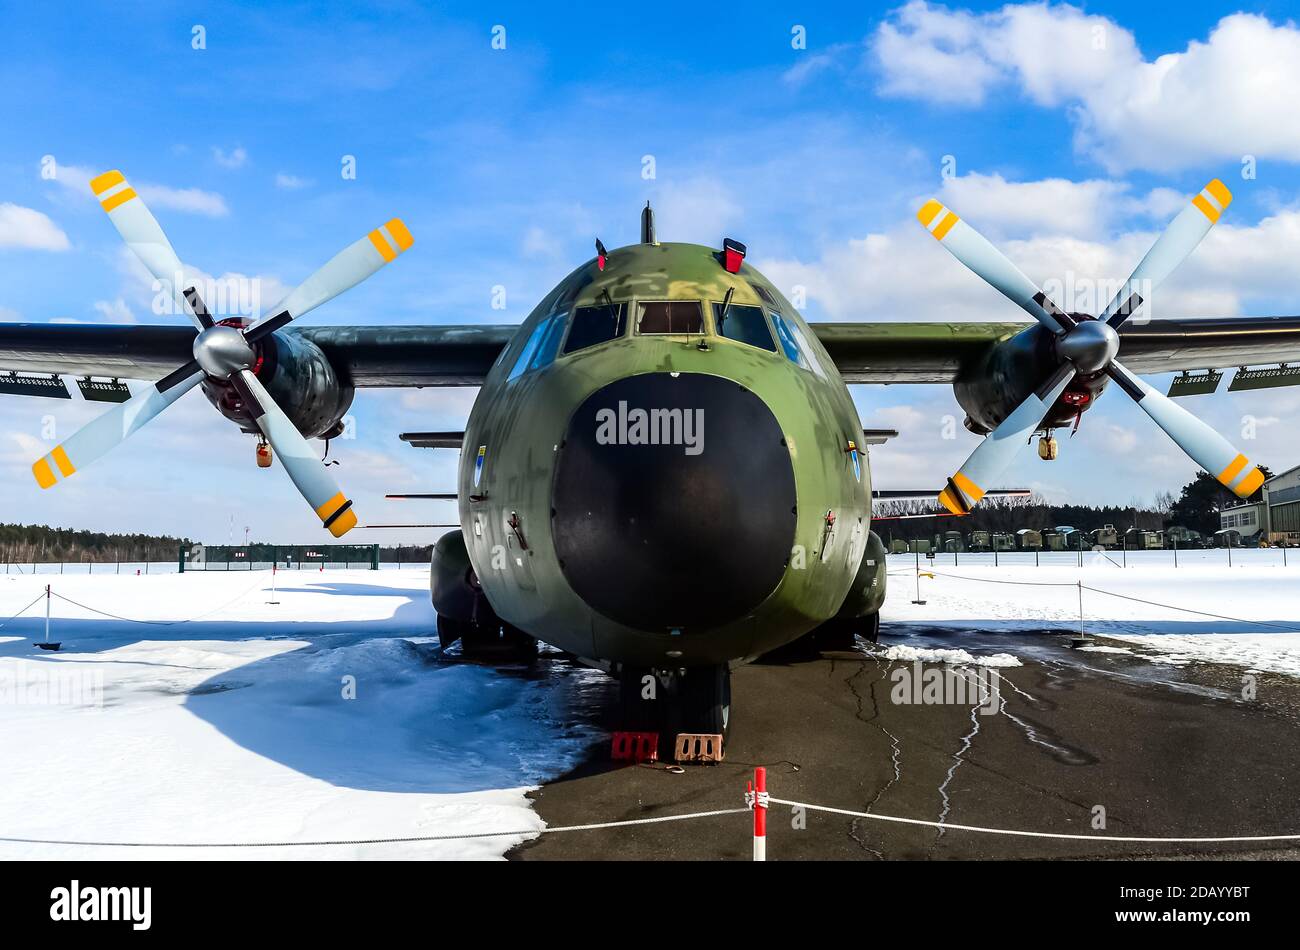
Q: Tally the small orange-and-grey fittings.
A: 2